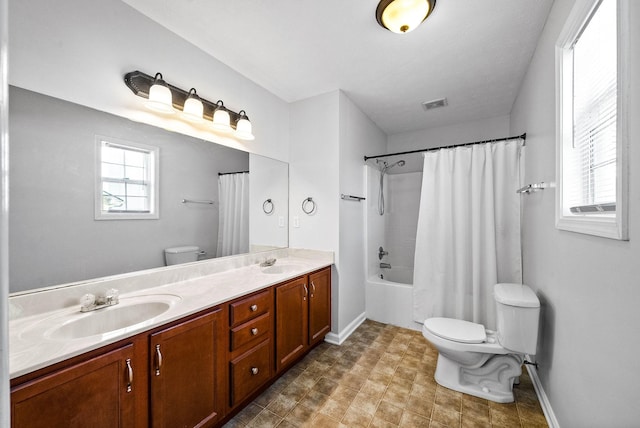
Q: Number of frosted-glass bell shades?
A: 4